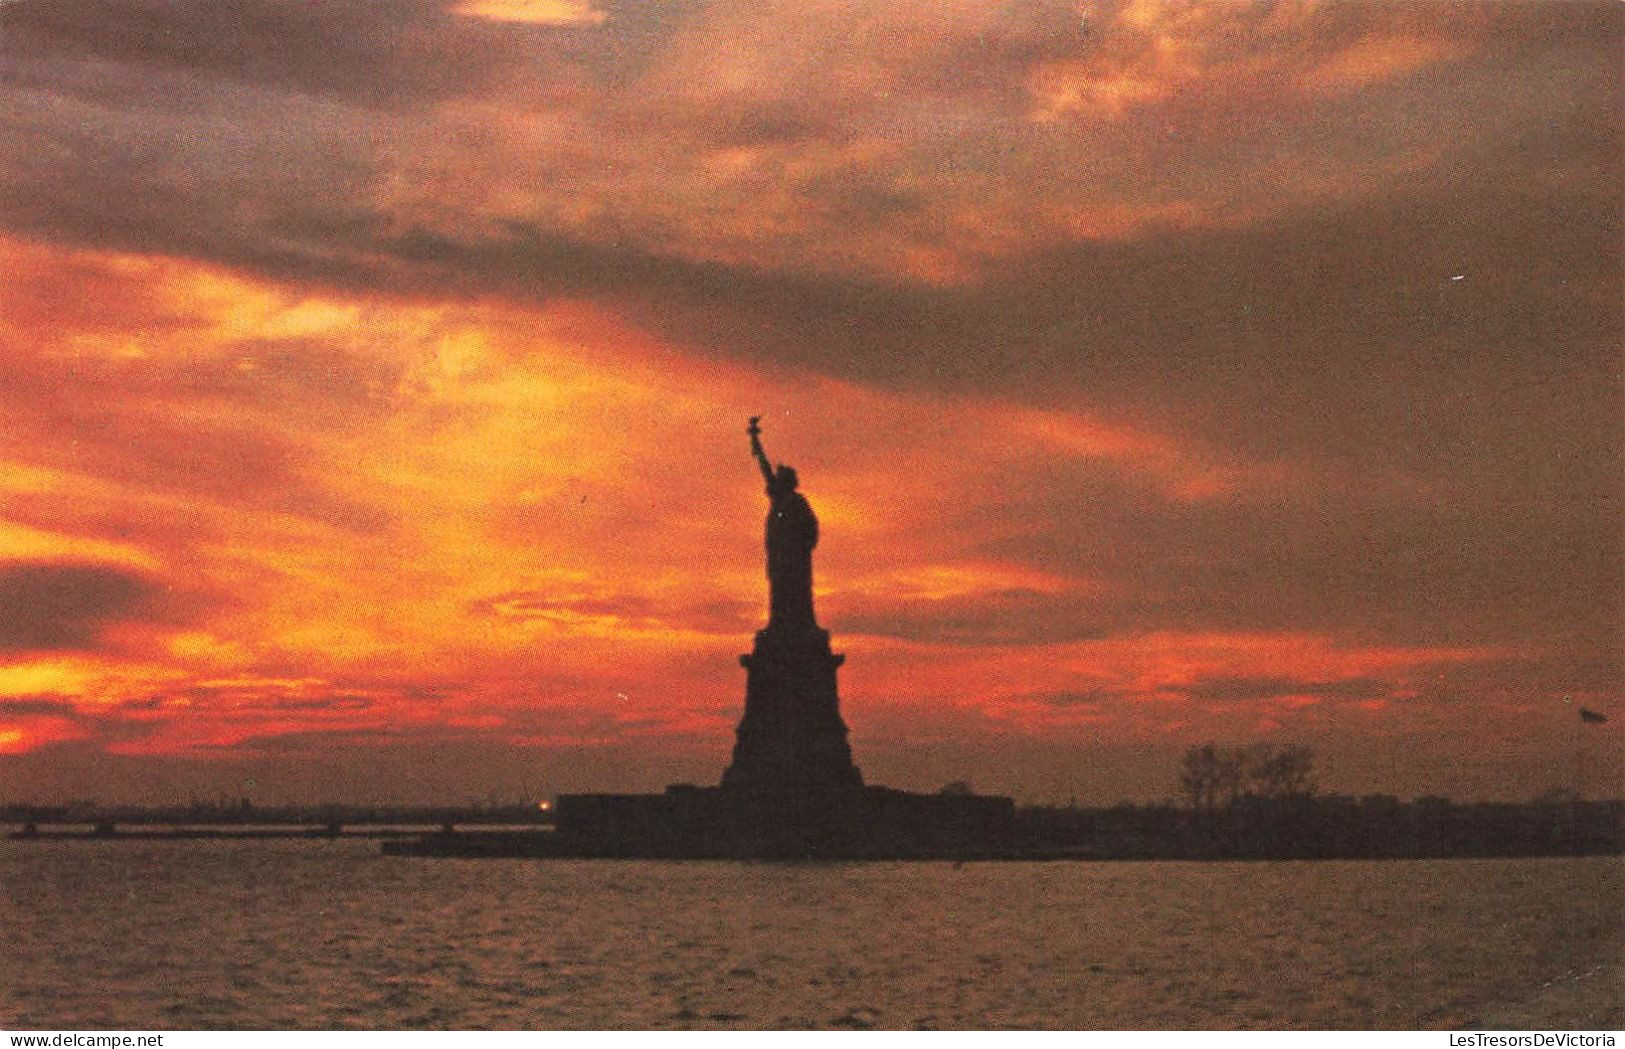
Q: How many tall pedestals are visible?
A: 1